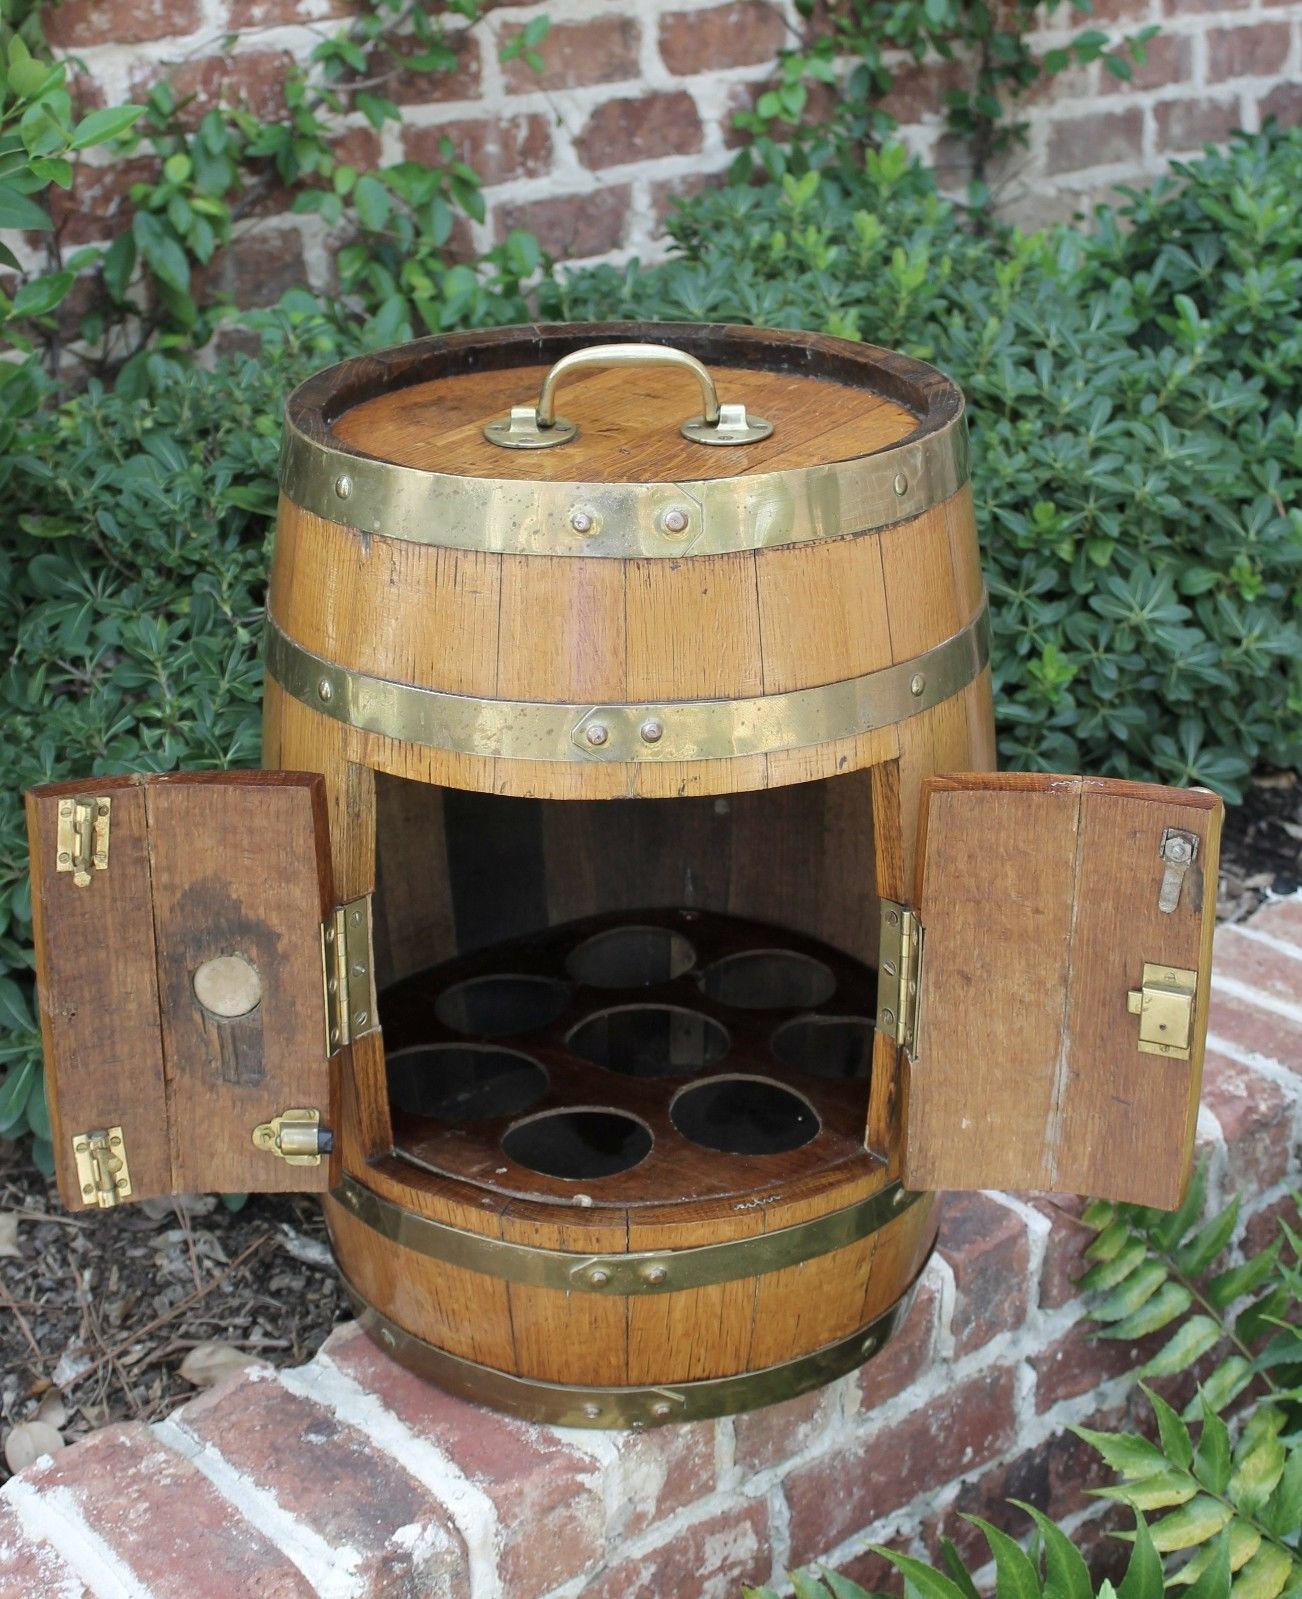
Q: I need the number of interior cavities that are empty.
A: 8